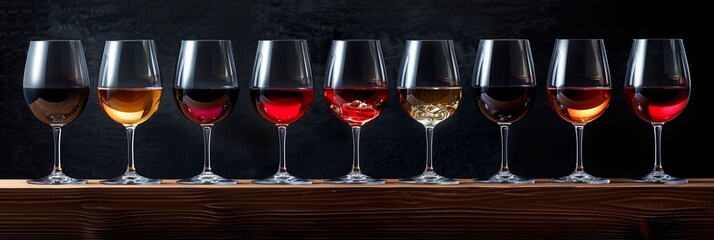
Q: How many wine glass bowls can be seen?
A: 9